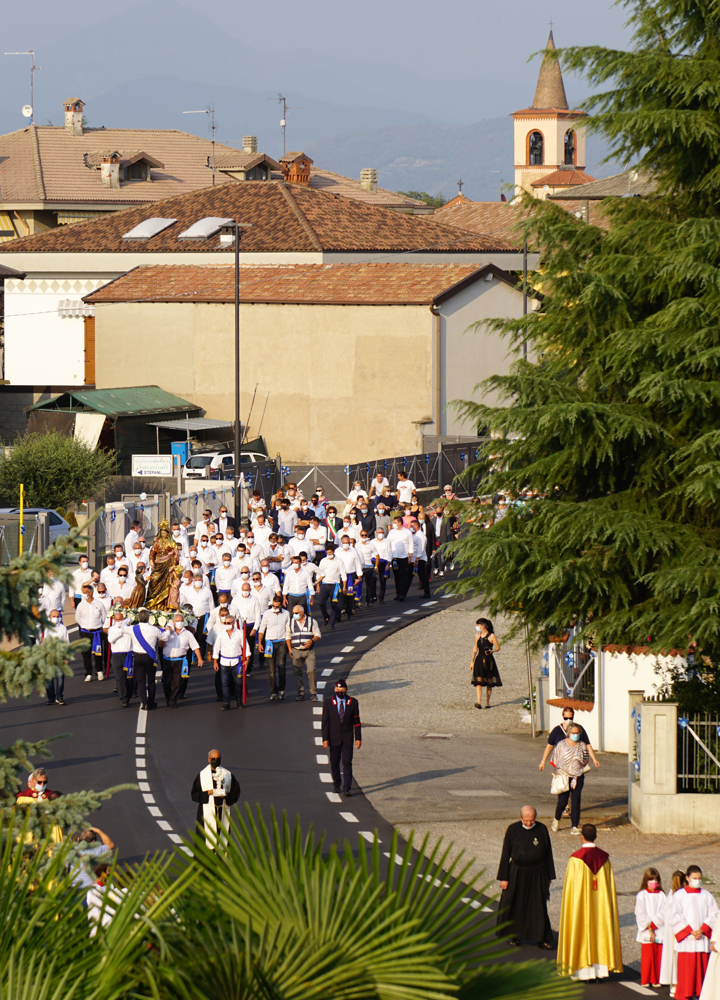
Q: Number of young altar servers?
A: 3